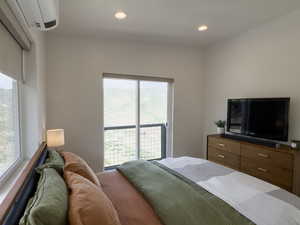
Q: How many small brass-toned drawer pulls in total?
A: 4